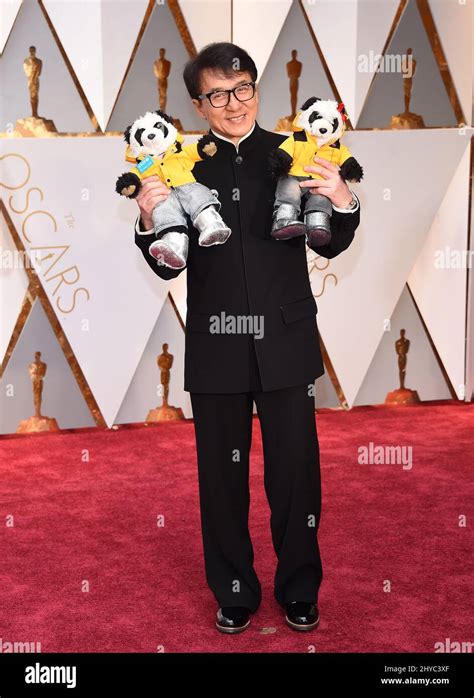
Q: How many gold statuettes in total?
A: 7